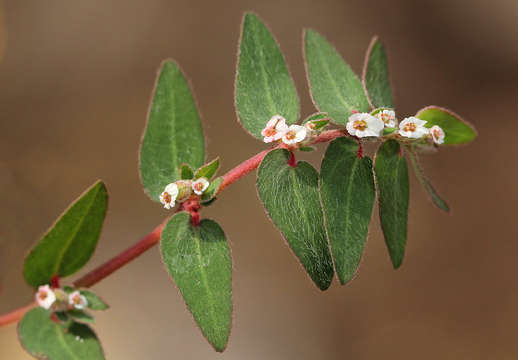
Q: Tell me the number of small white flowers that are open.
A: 10